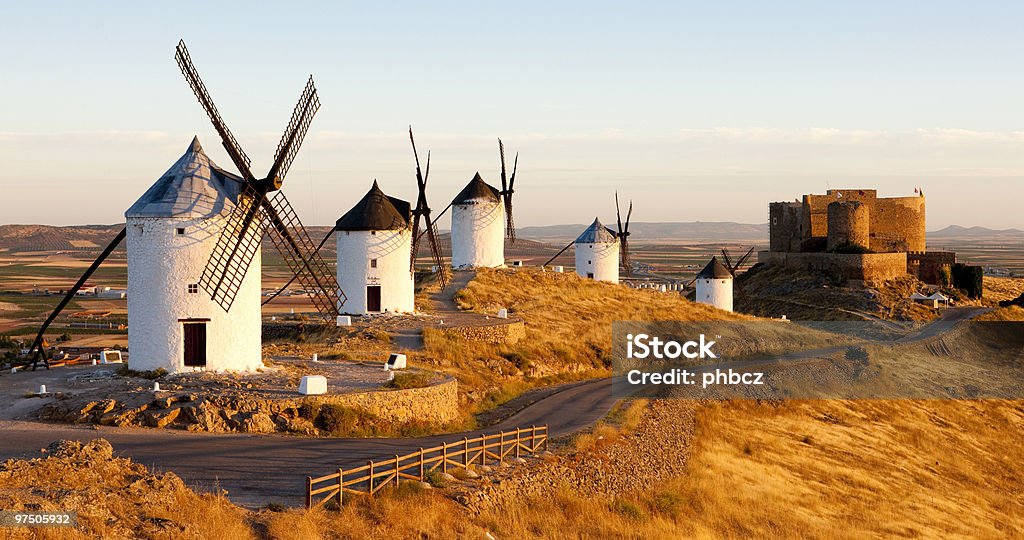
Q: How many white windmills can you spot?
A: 5